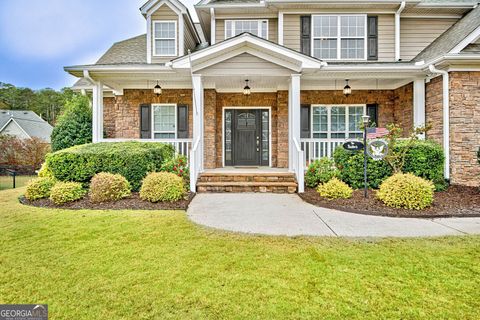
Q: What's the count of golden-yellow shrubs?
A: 6